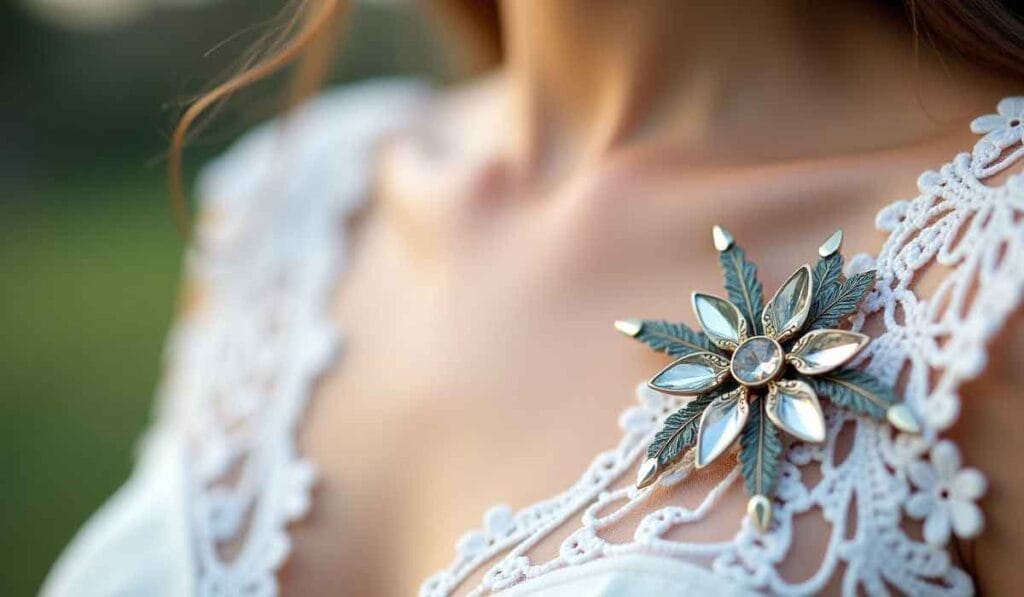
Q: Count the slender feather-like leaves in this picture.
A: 7